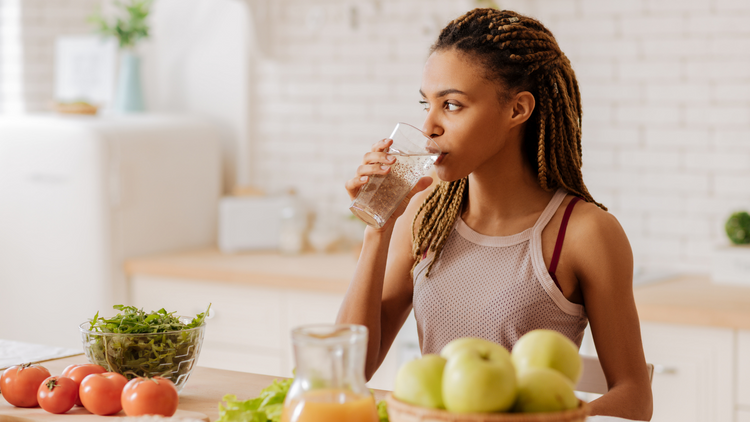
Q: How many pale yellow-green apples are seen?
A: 5